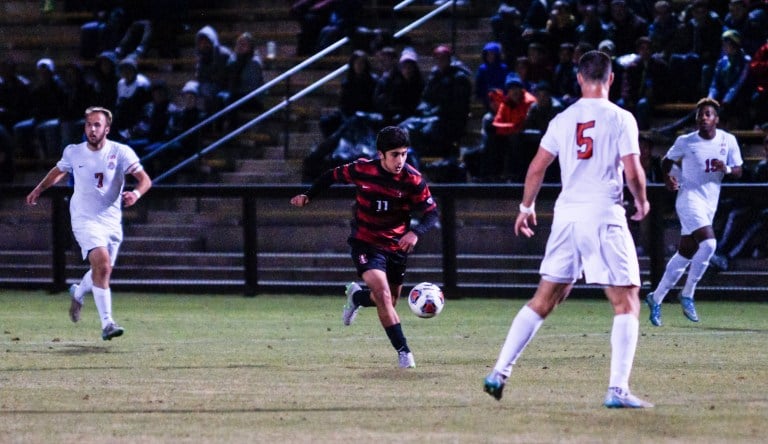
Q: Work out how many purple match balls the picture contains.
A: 0